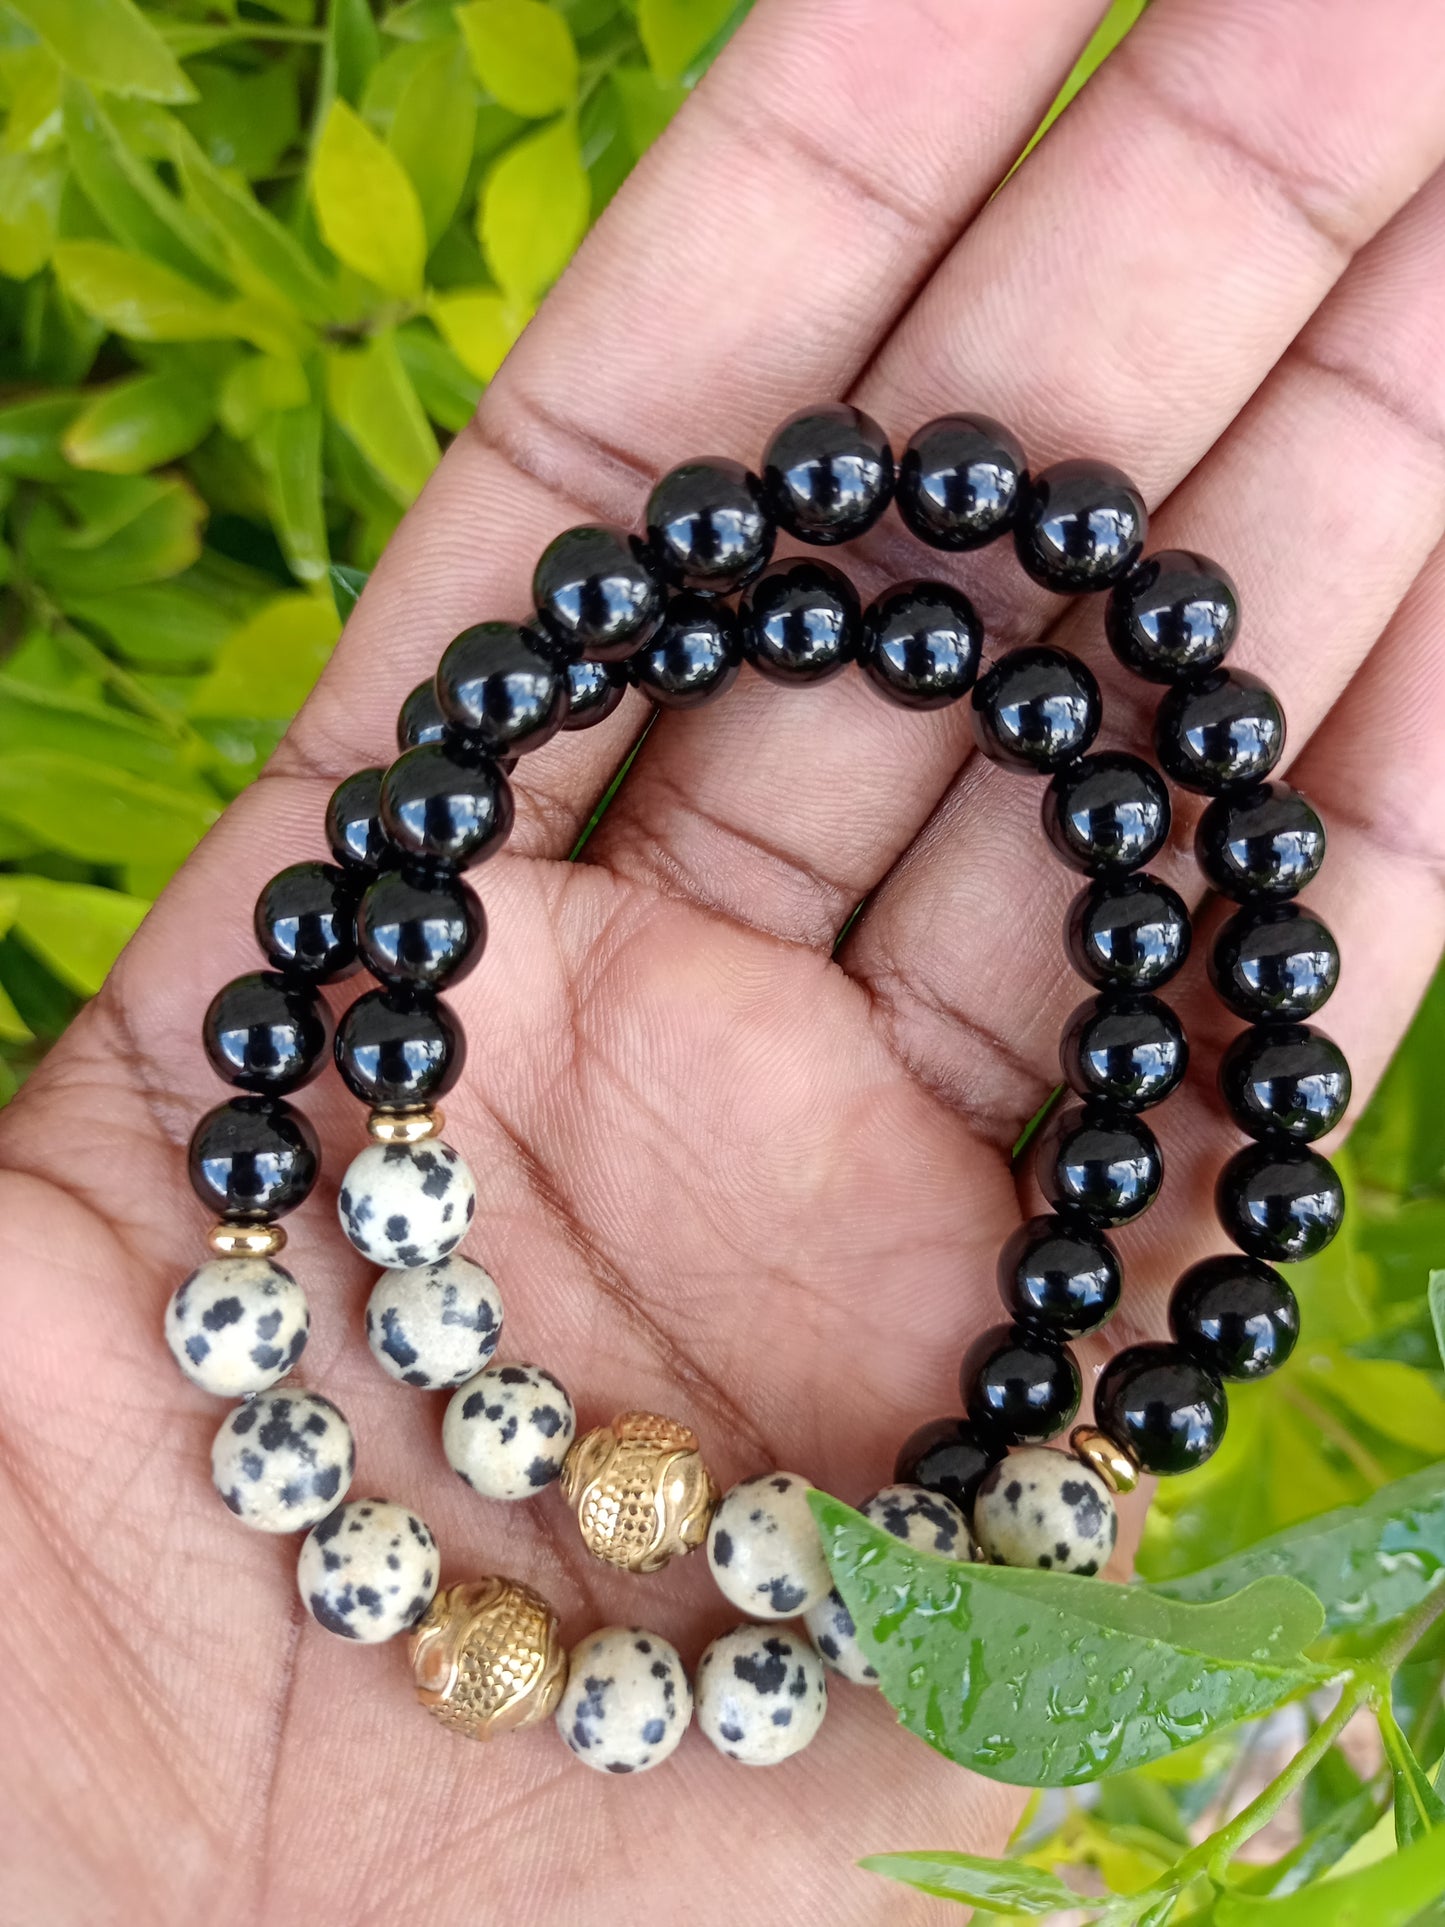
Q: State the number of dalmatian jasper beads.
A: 12